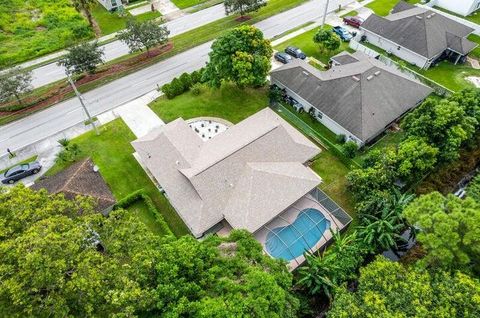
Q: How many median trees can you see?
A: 4